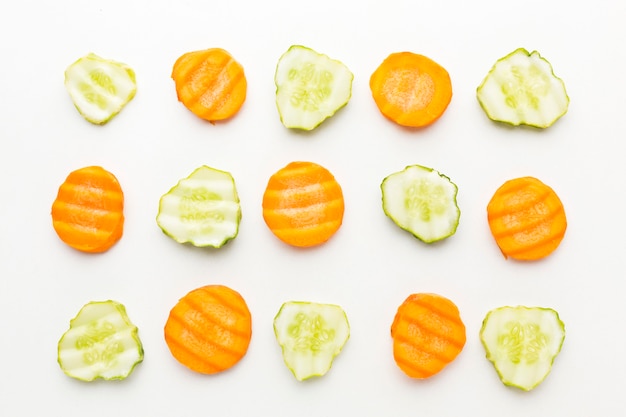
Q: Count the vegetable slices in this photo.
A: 15